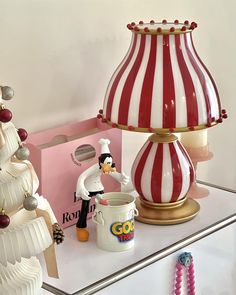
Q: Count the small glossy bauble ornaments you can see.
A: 6